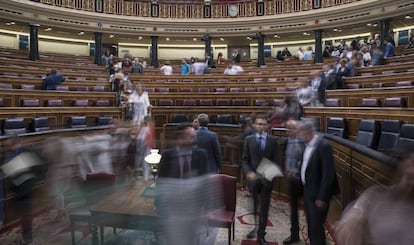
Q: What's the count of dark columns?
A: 7